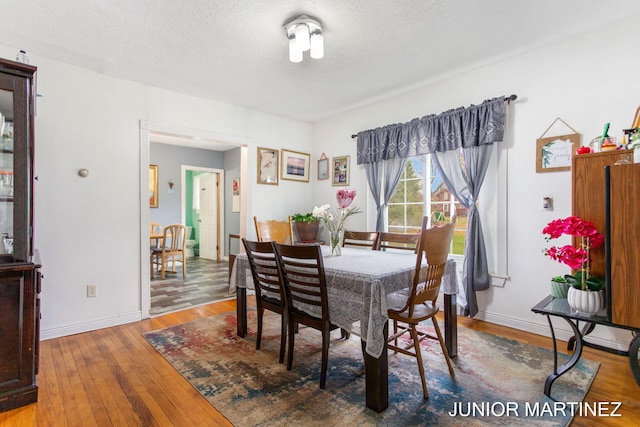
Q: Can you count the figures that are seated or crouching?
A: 0